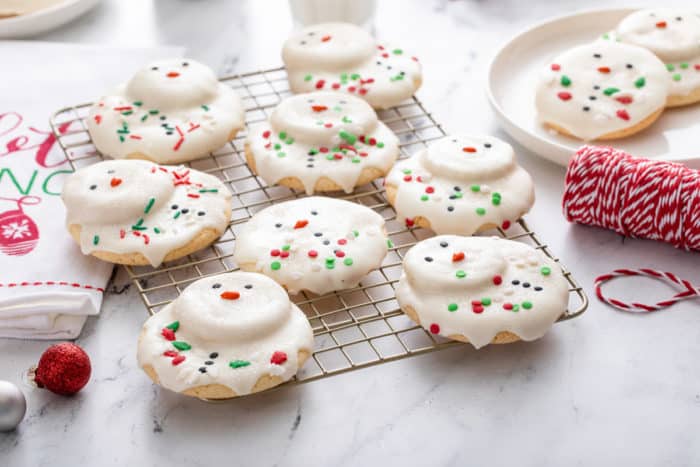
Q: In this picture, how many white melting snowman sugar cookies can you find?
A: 10